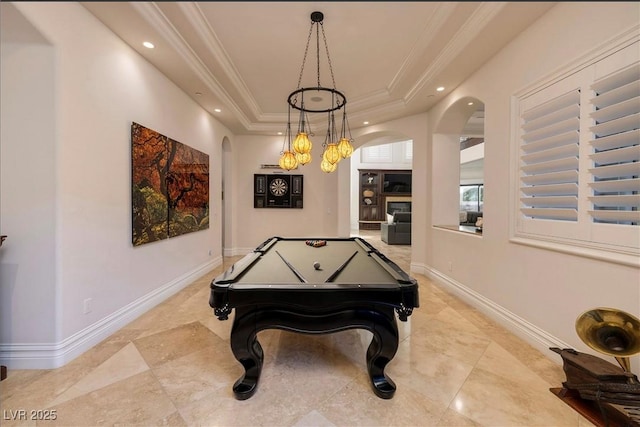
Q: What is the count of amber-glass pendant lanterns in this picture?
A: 6